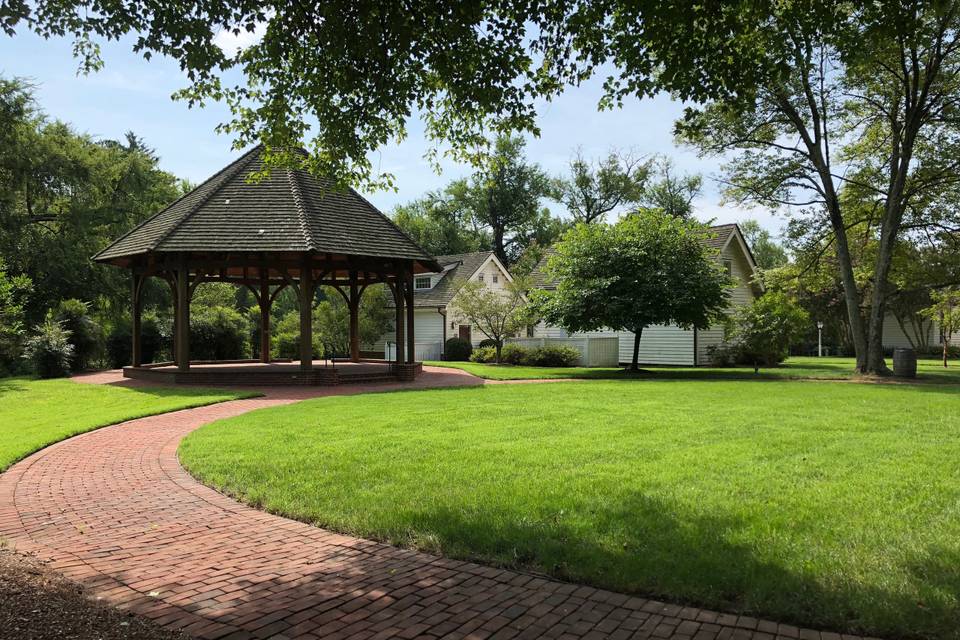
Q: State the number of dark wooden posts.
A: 8